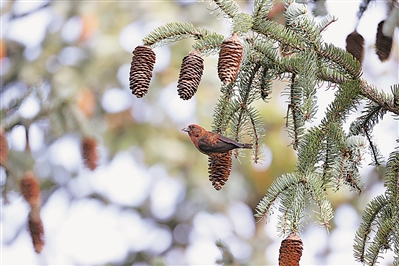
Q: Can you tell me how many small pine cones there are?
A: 11